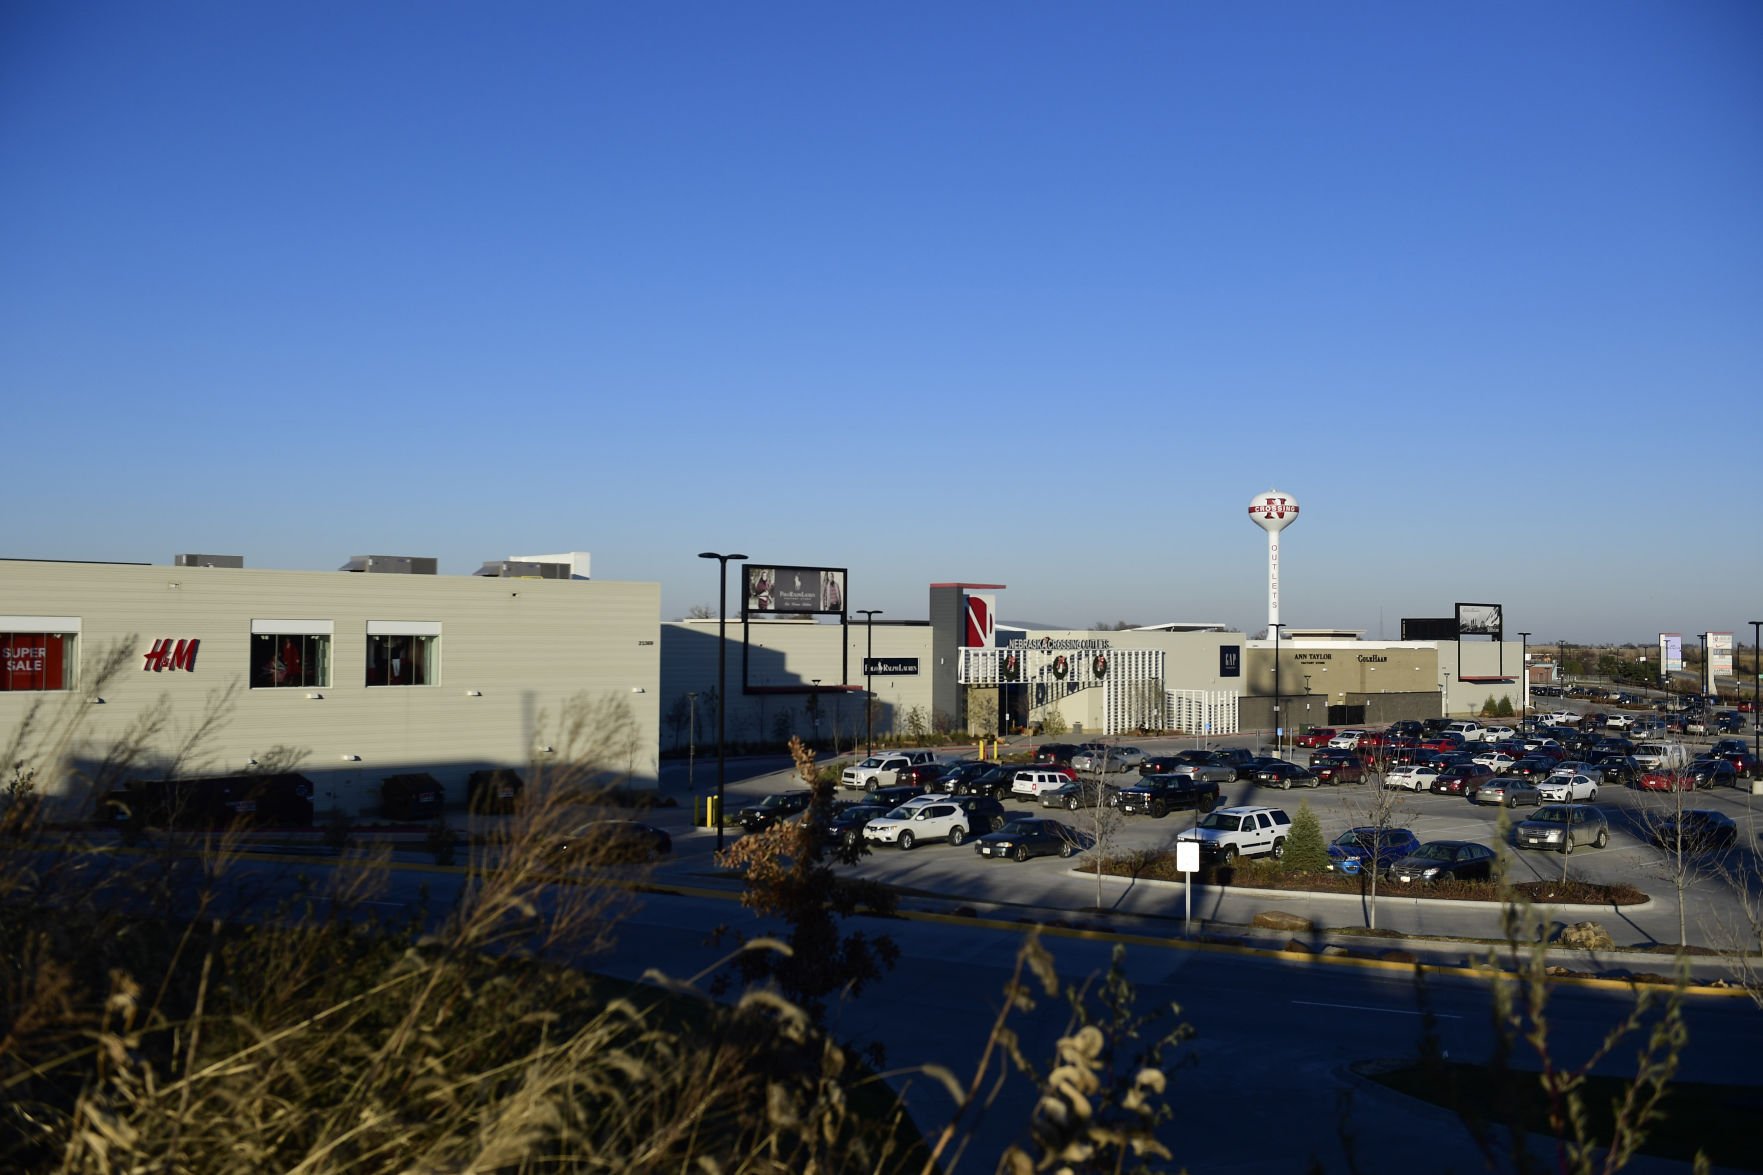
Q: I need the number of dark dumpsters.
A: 3